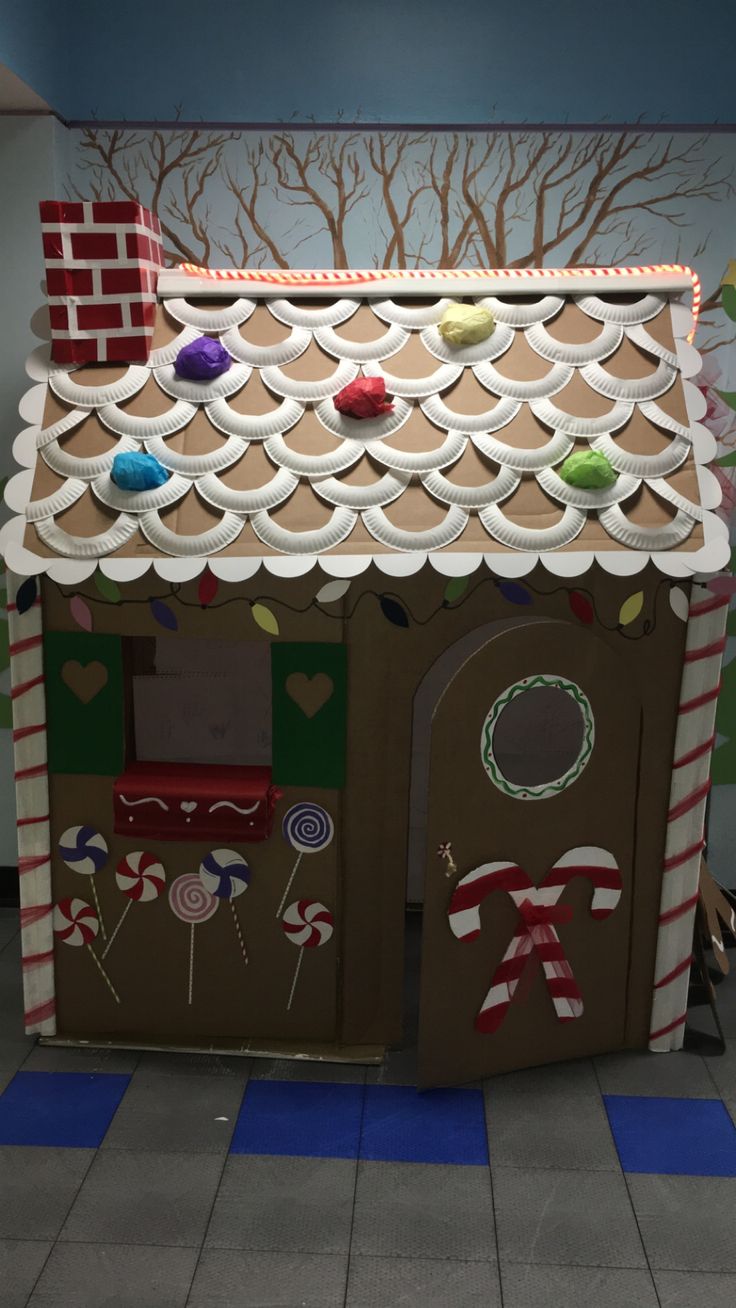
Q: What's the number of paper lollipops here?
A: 7